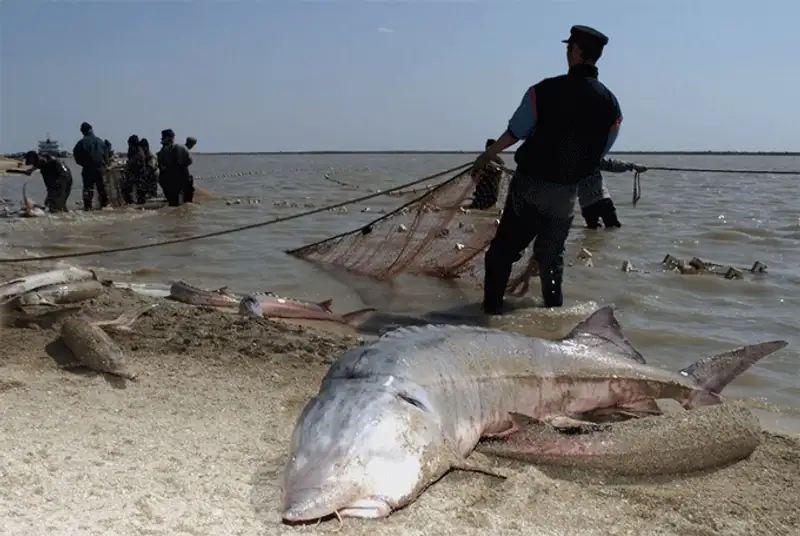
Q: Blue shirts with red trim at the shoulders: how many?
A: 1